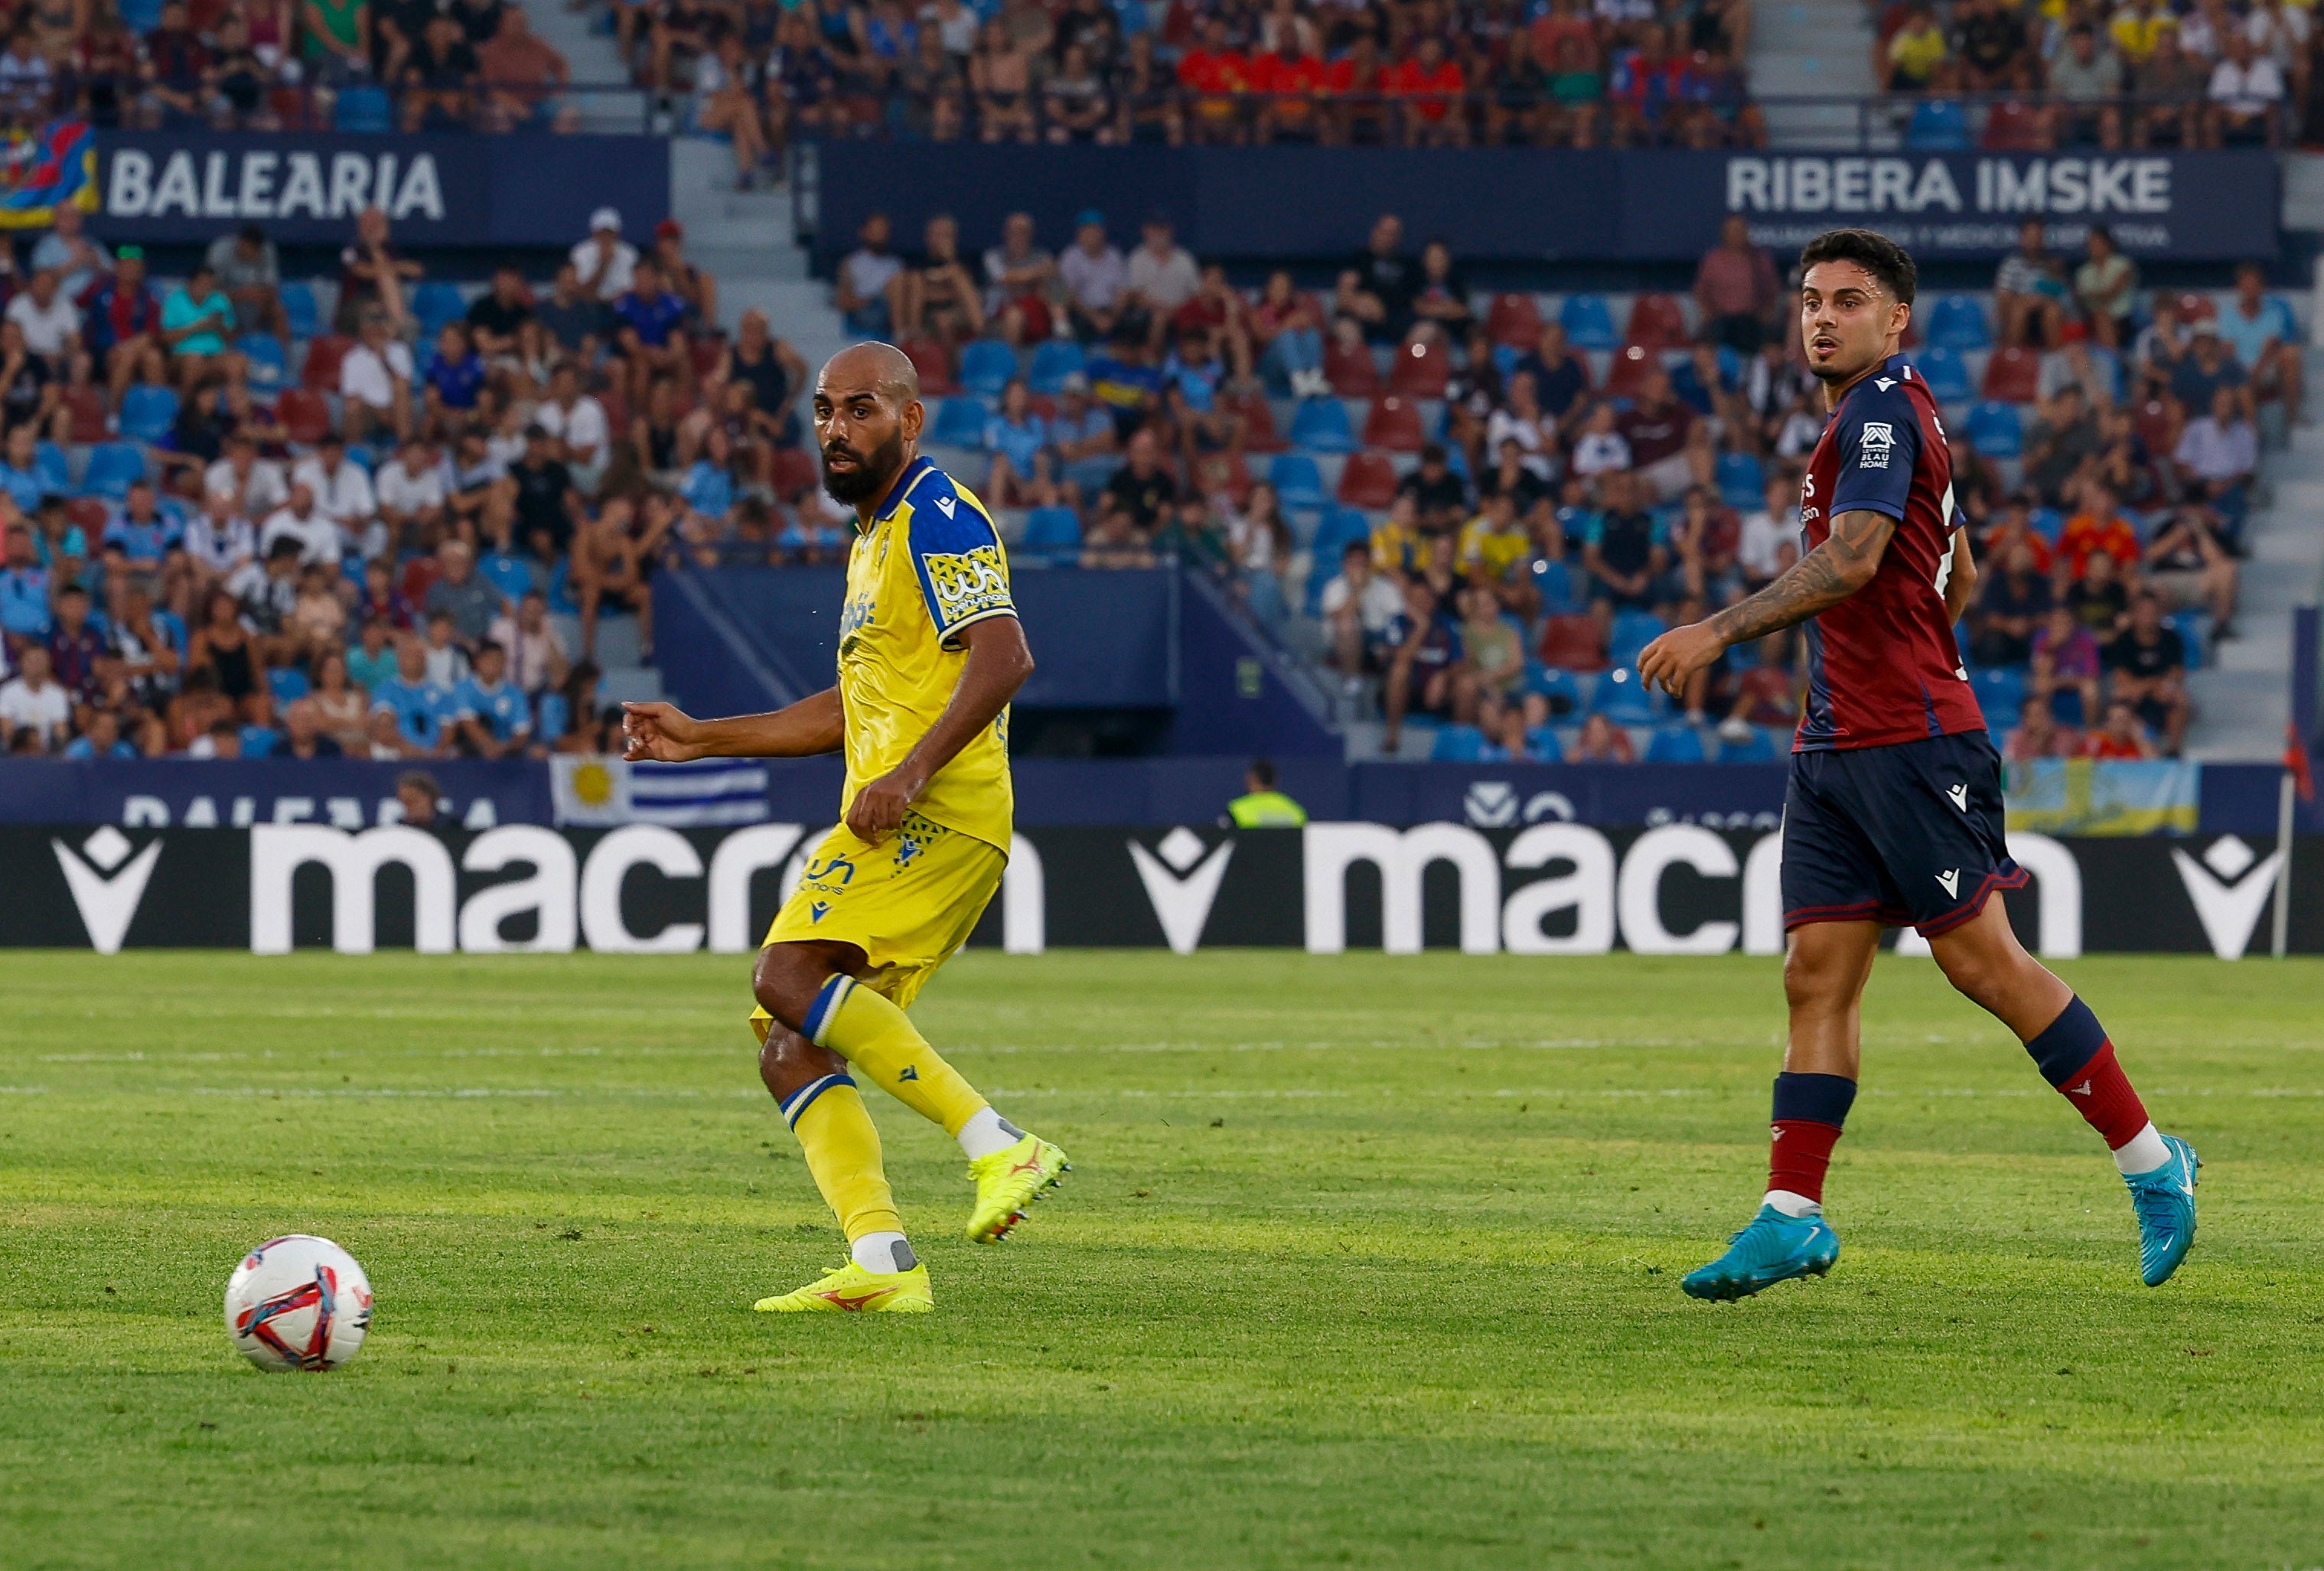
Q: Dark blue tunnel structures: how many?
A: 1